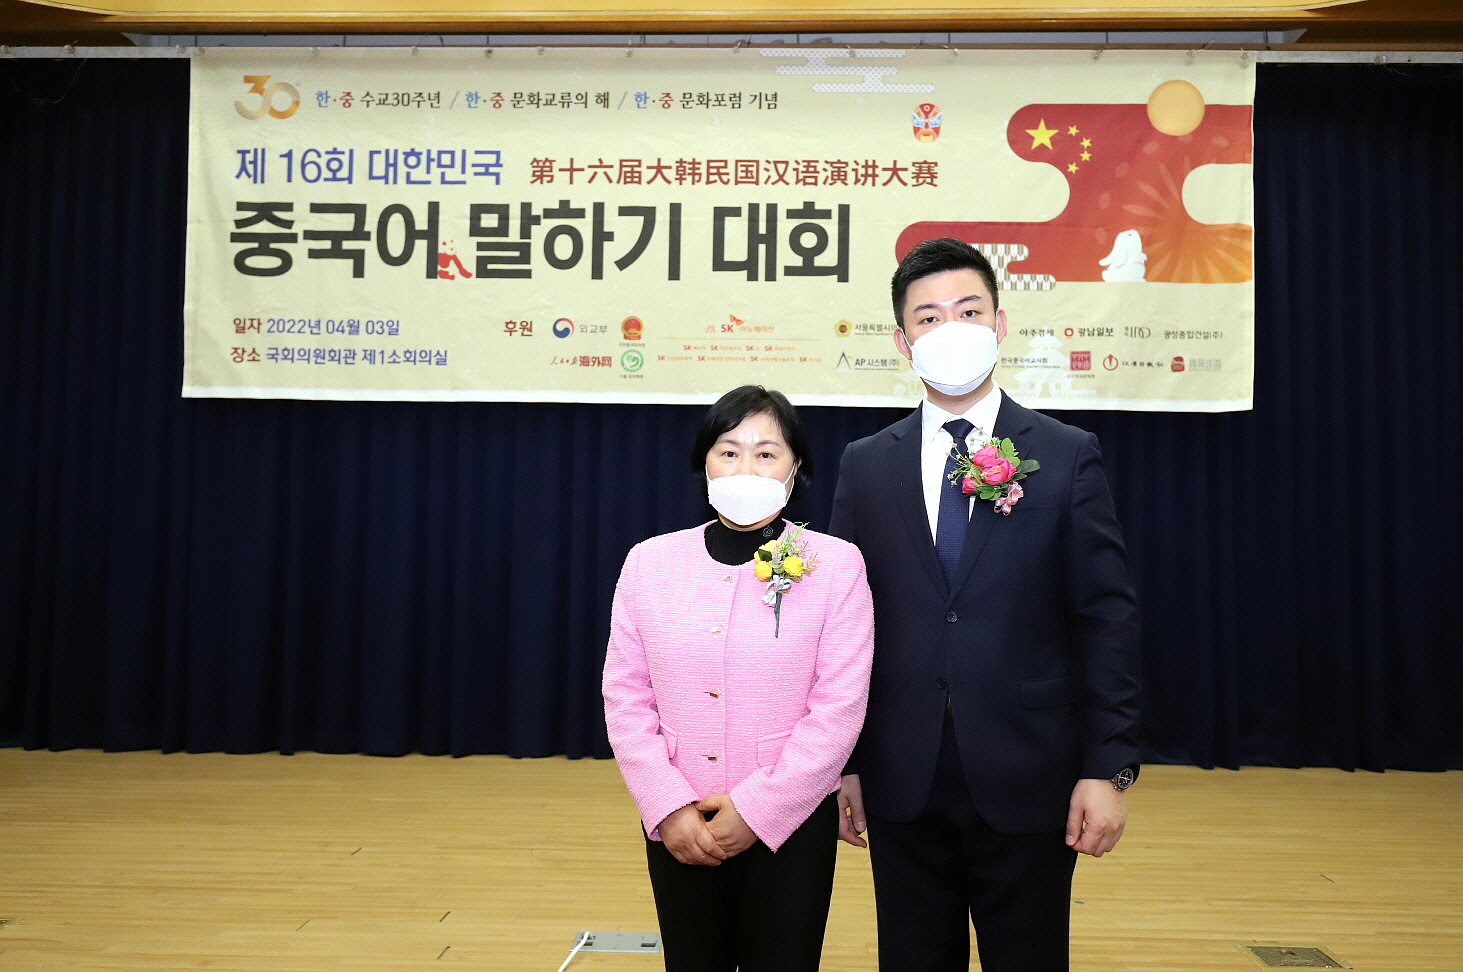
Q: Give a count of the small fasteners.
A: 6